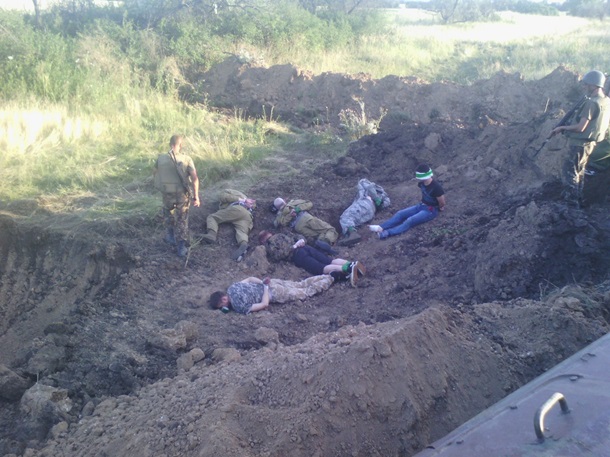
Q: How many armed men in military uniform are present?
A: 2